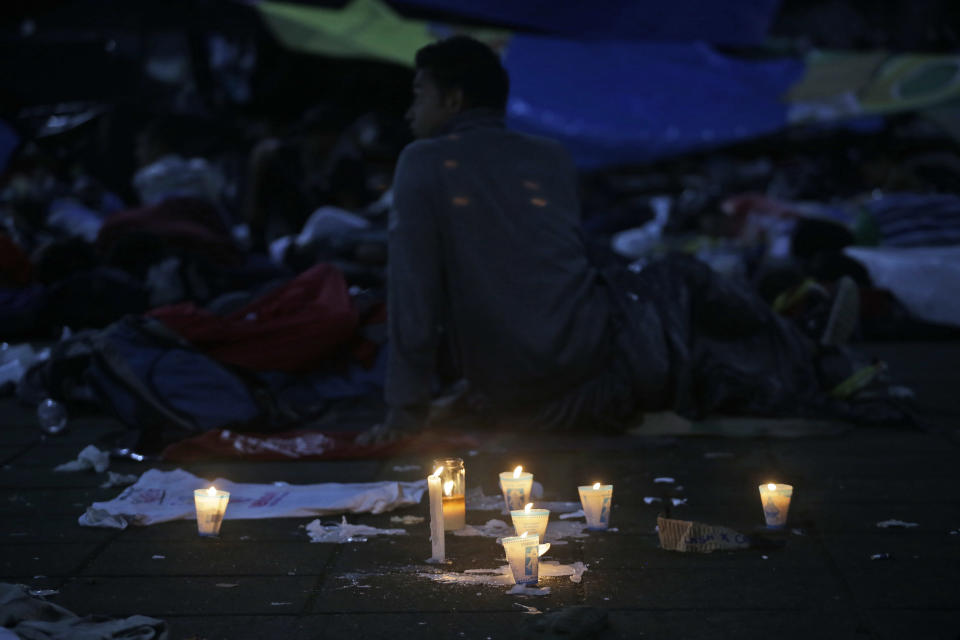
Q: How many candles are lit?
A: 8